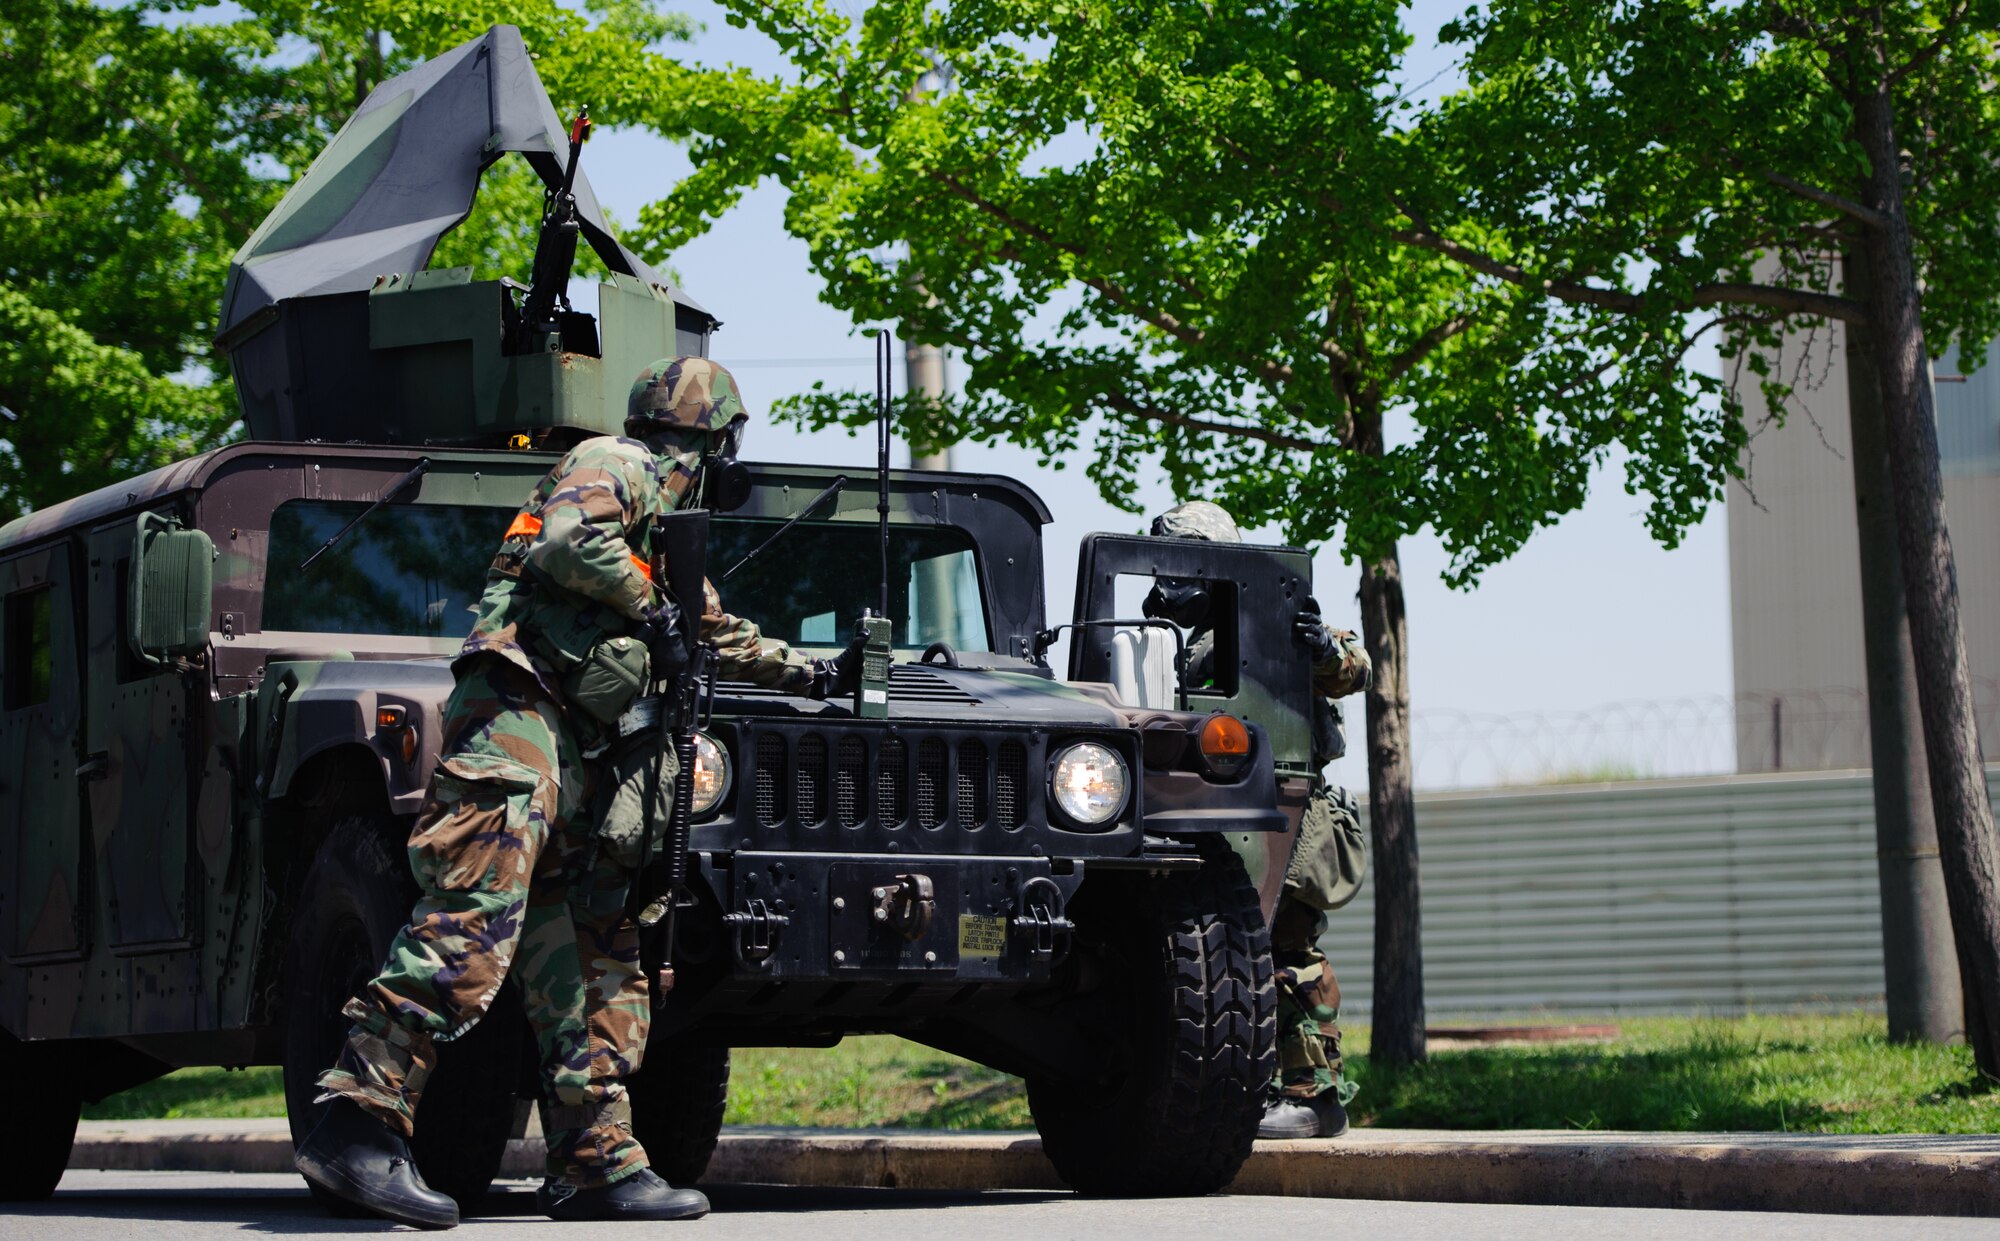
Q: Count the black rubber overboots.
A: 4